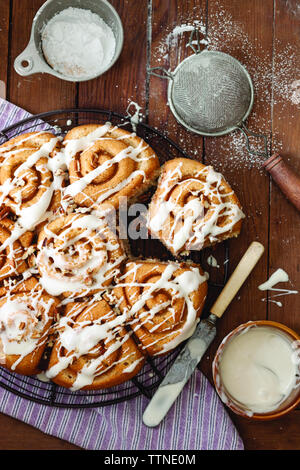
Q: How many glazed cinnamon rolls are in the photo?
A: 8